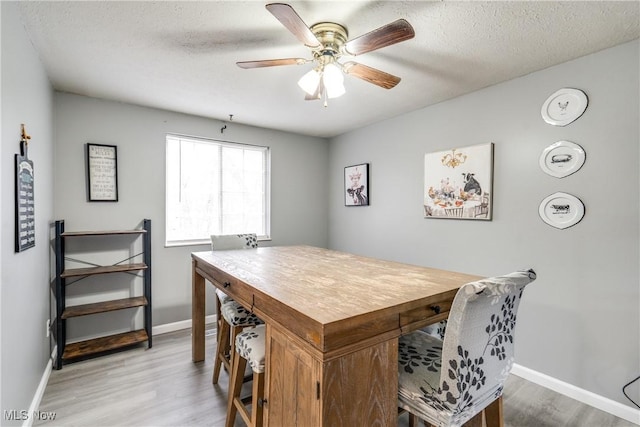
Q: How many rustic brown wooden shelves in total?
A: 4